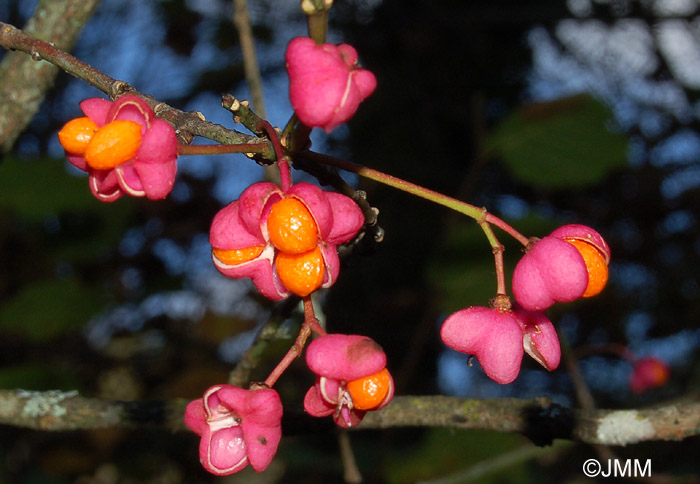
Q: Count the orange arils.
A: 7